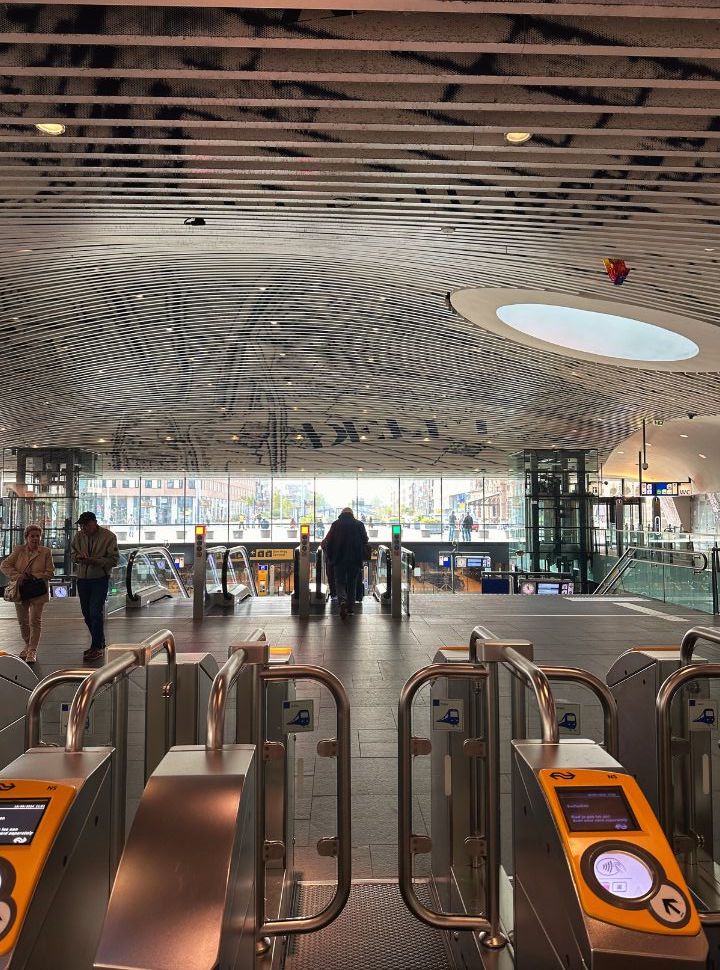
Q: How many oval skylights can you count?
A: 1